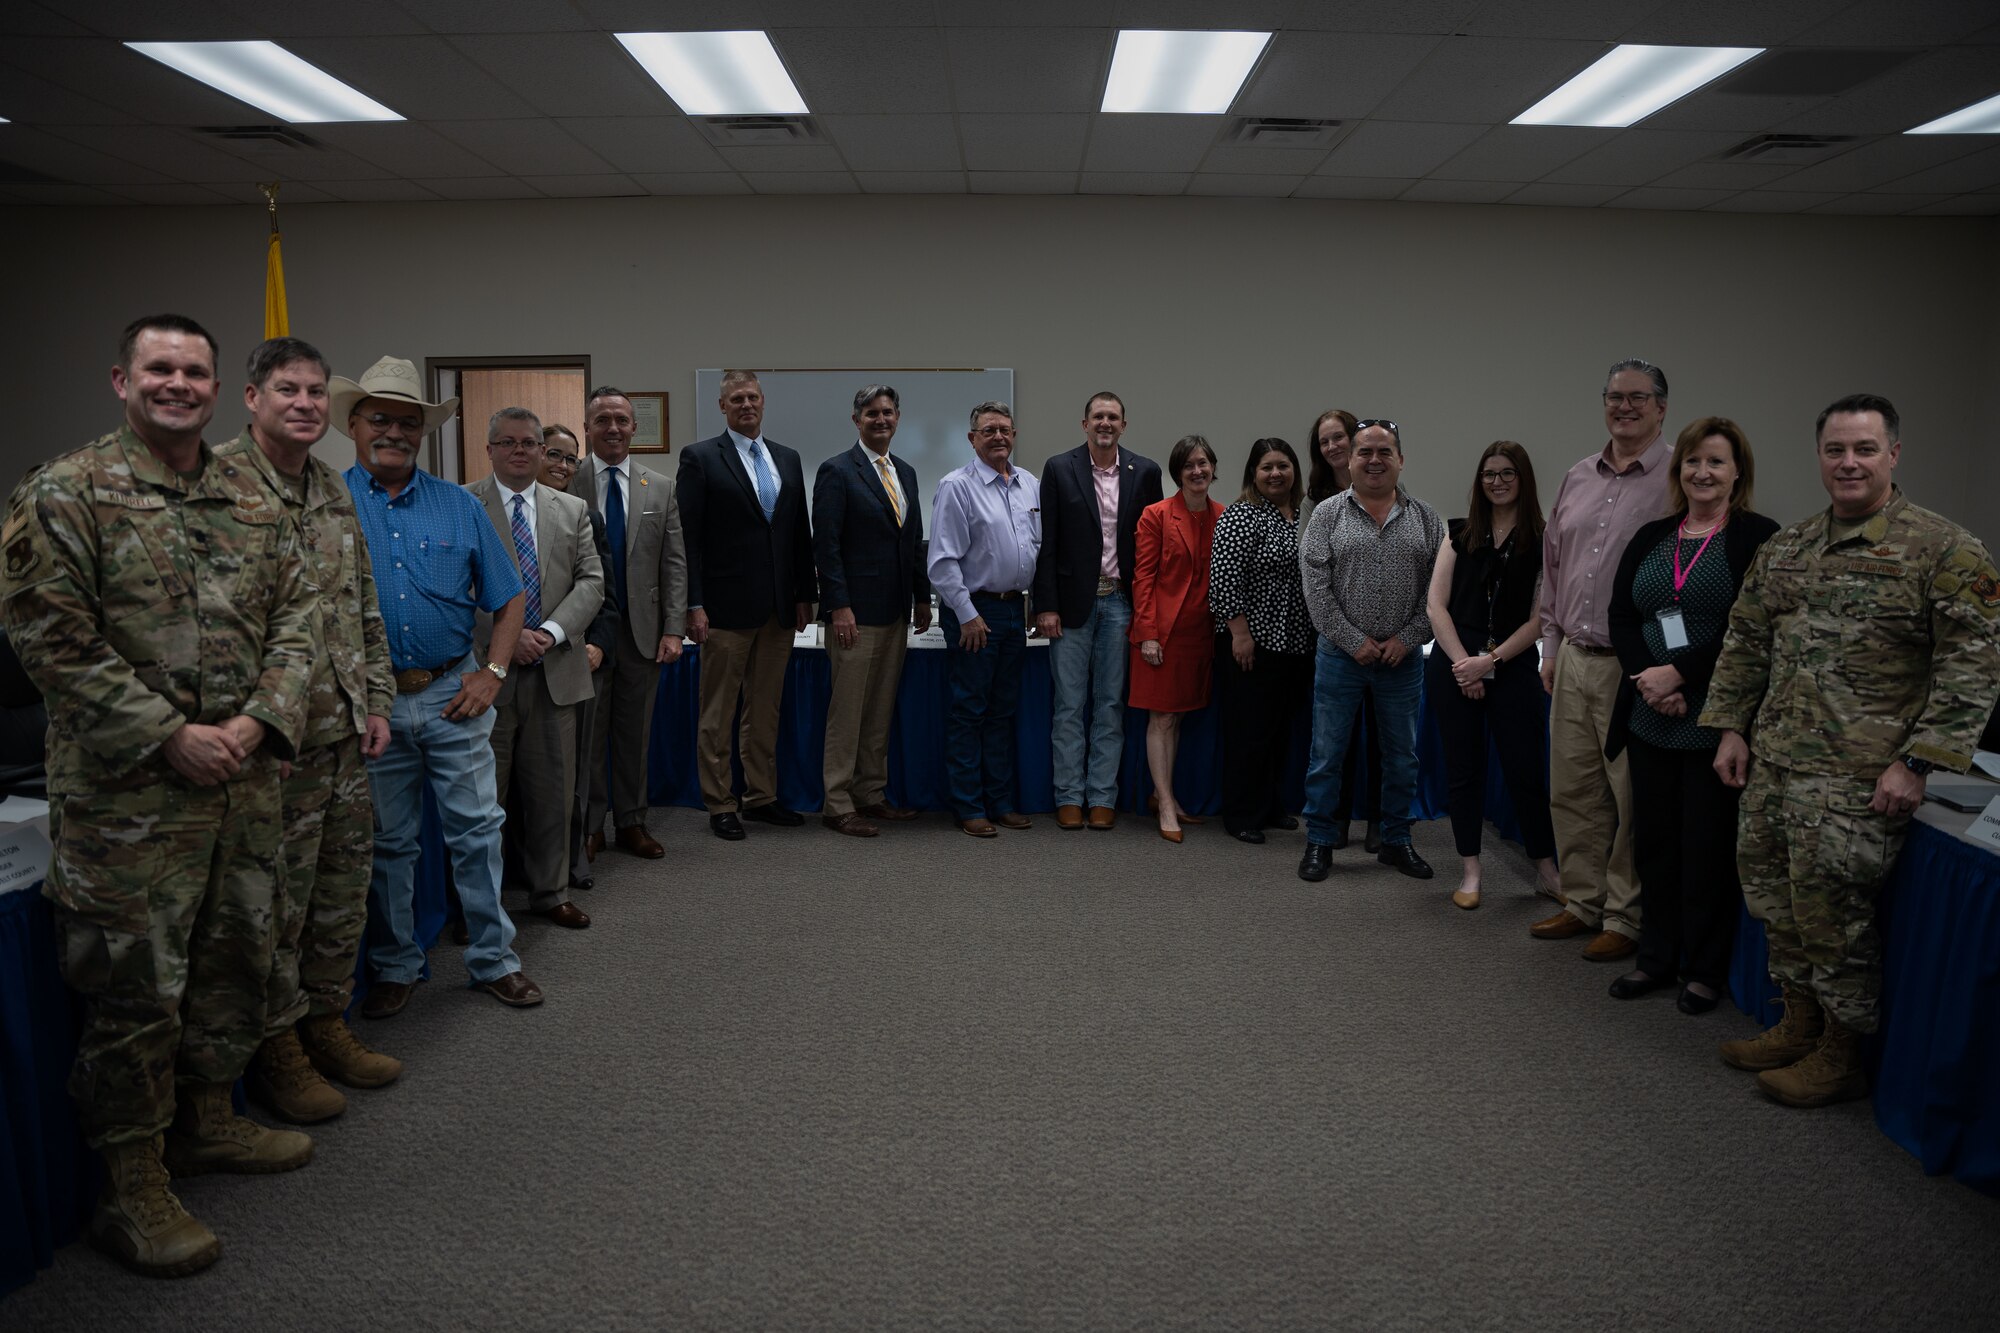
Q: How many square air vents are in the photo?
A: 4